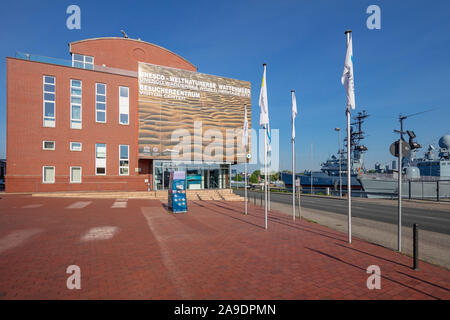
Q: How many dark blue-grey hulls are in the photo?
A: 1